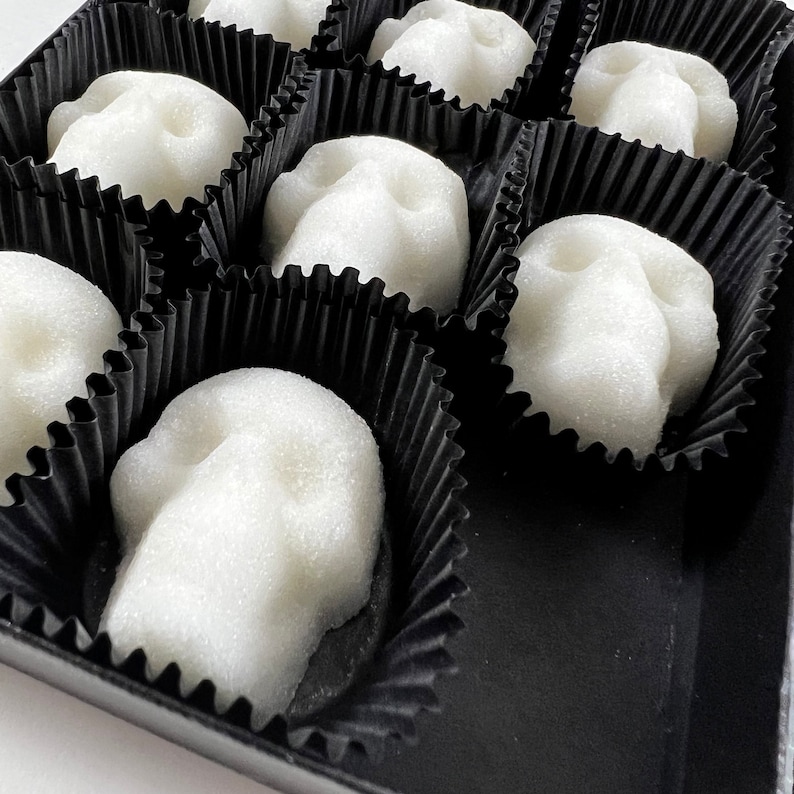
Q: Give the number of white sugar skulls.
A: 8